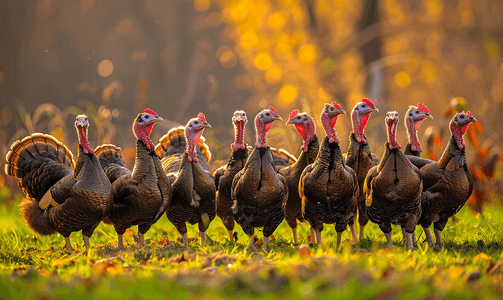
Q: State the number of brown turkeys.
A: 11